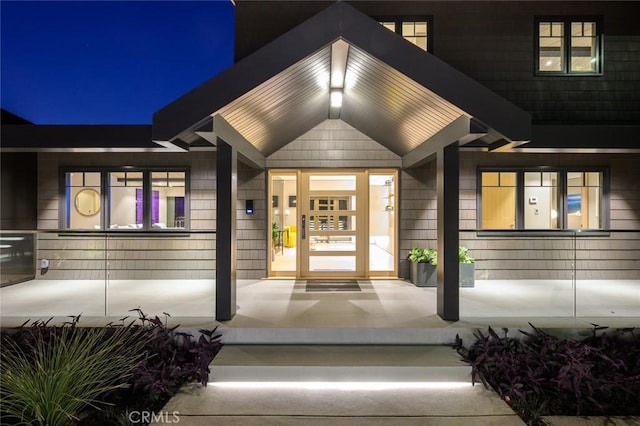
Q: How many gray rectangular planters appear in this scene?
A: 2